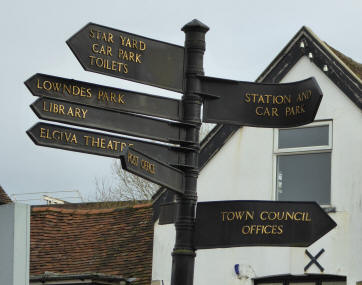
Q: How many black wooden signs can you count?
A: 7